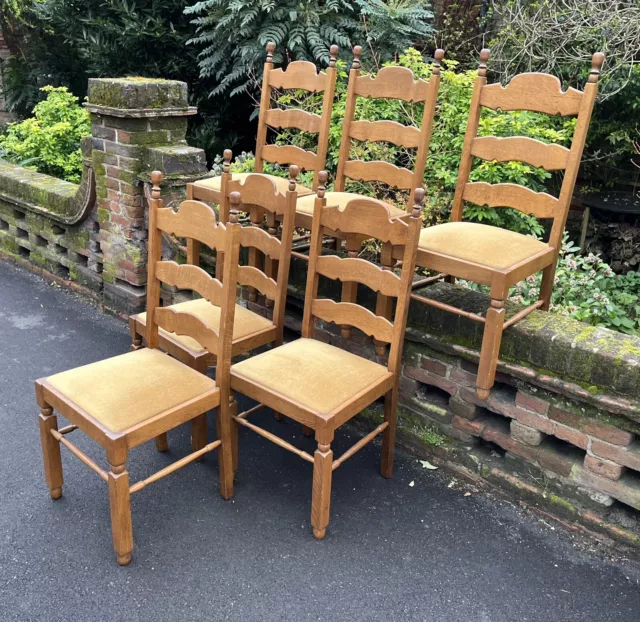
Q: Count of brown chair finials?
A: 12